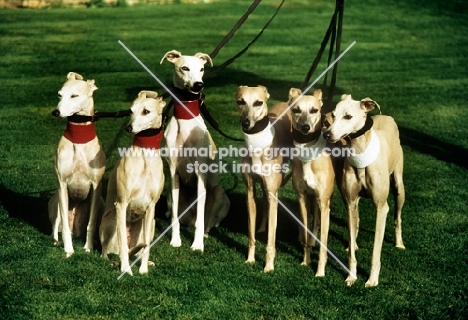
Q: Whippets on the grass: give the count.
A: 6